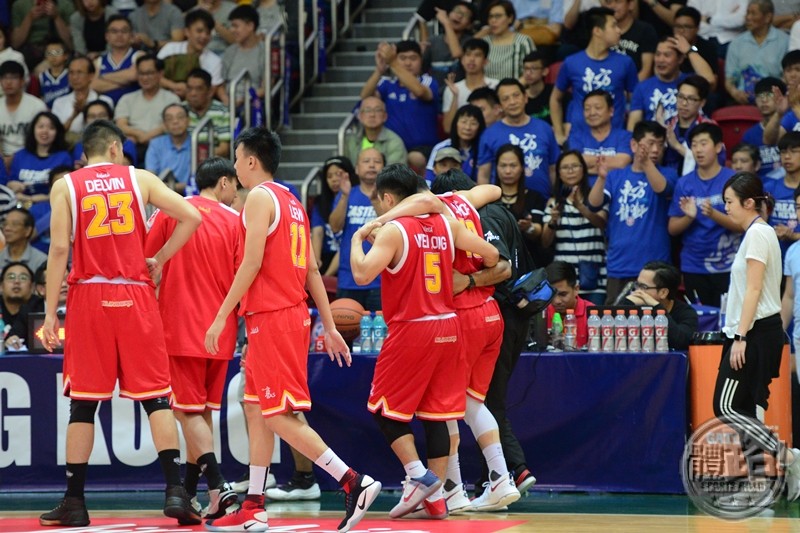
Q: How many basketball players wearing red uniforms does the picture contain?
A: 5